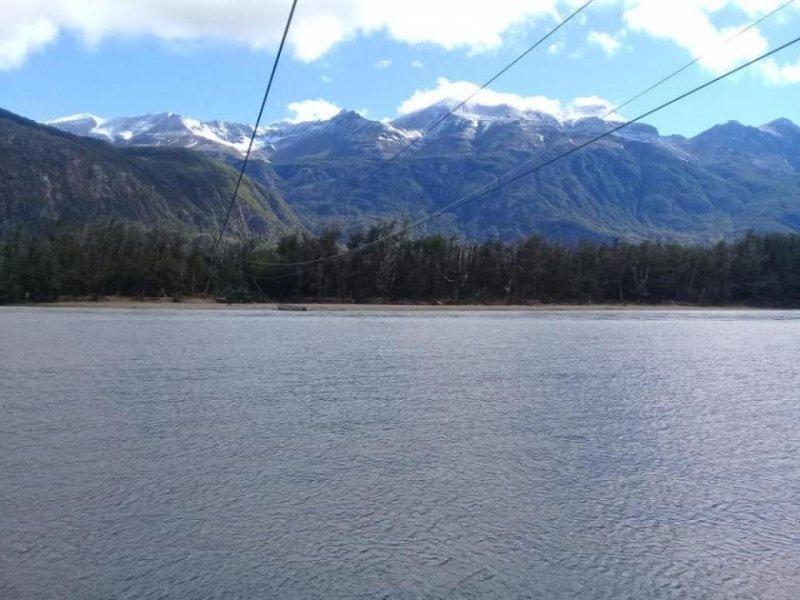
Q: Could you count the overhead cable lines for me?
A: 4